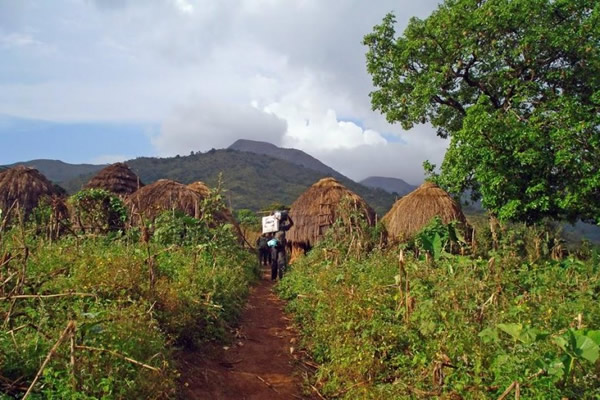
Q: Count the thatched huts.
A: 6